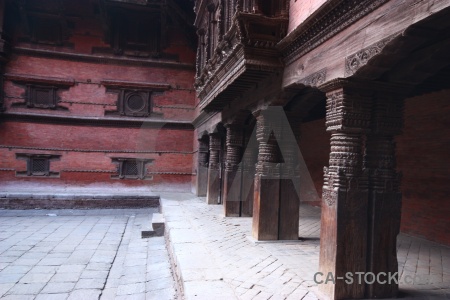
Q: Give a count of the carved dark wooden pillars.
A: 5